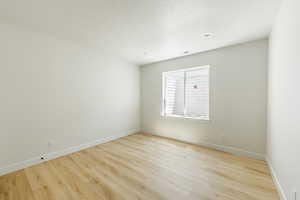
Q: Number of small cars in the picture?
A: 0